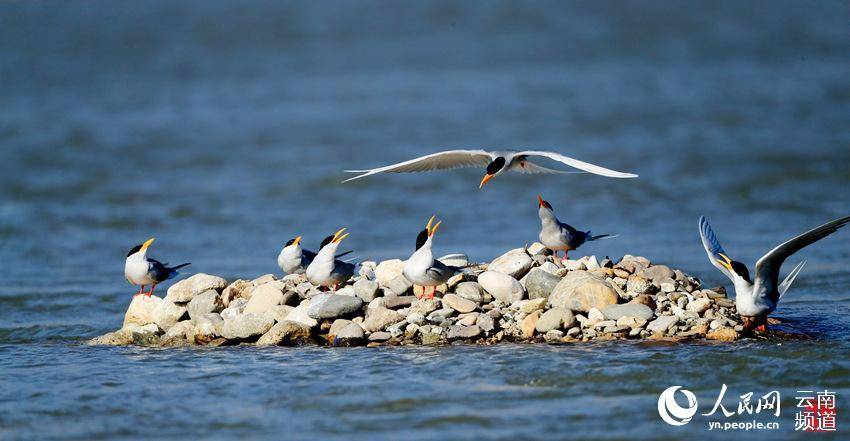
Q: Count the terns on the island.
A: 6